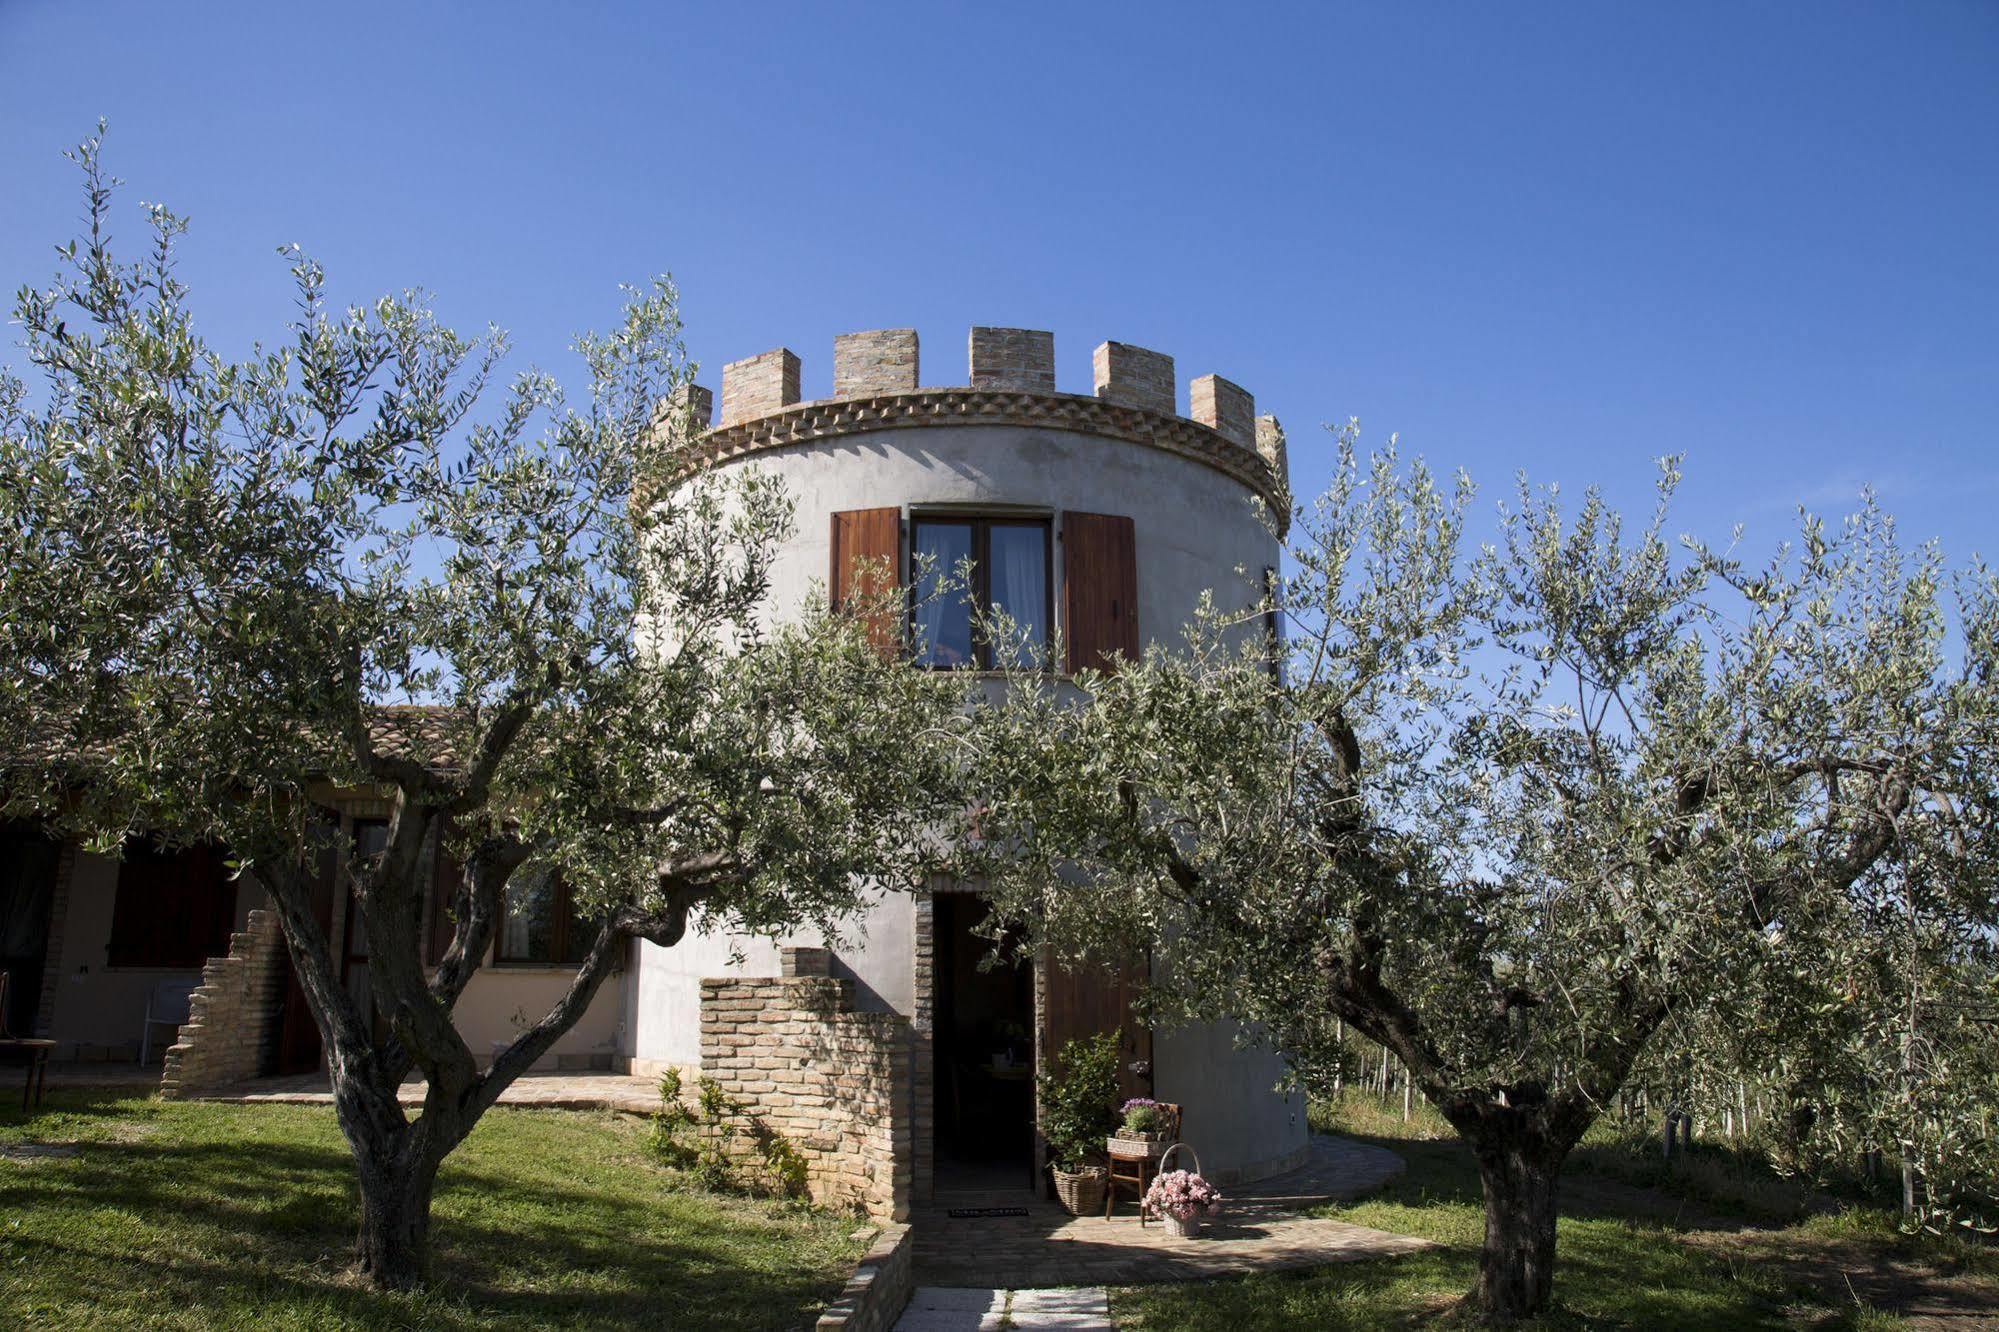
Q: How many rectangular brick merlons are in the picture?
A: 7